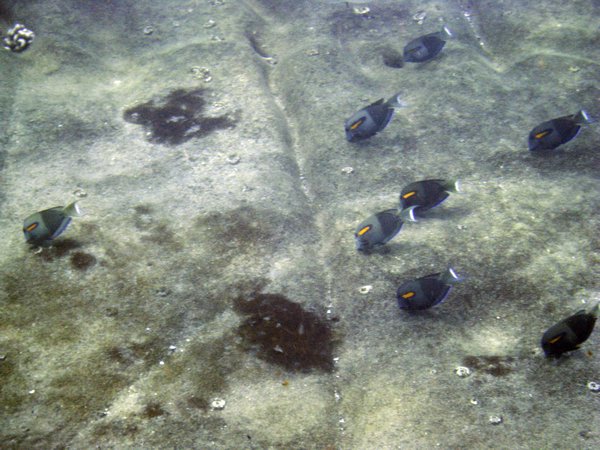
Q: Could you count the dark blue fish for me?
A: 8